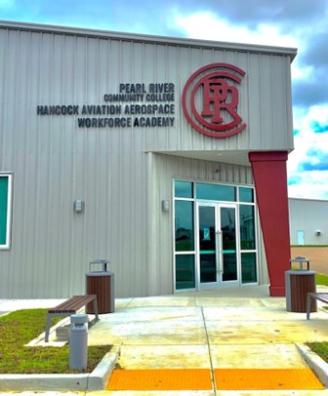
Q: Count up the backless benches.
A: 2